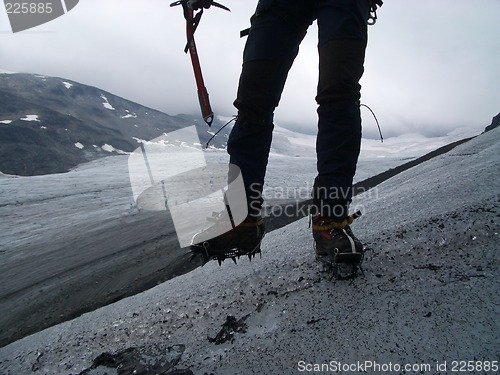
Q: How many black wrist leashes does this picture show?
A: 1